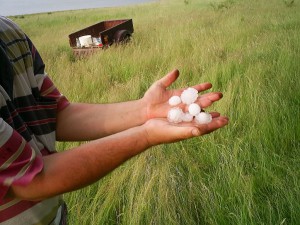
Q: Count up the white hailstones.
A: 6